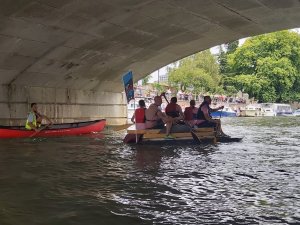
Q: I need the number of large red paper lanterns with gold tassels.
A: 0